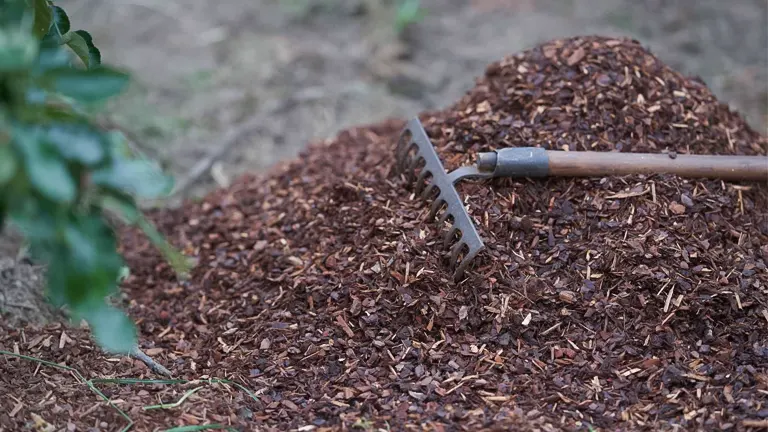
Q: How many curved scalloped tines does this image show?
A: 10